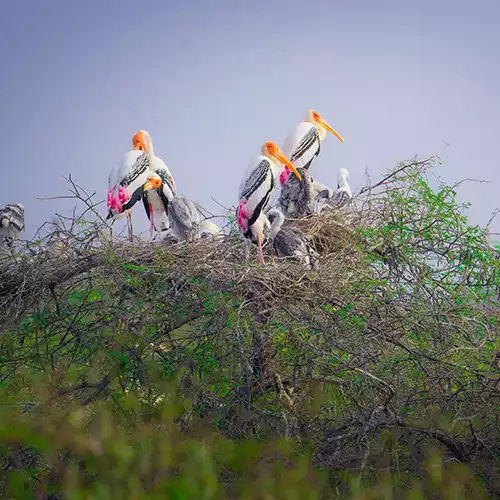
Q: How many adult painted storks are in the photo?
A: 4